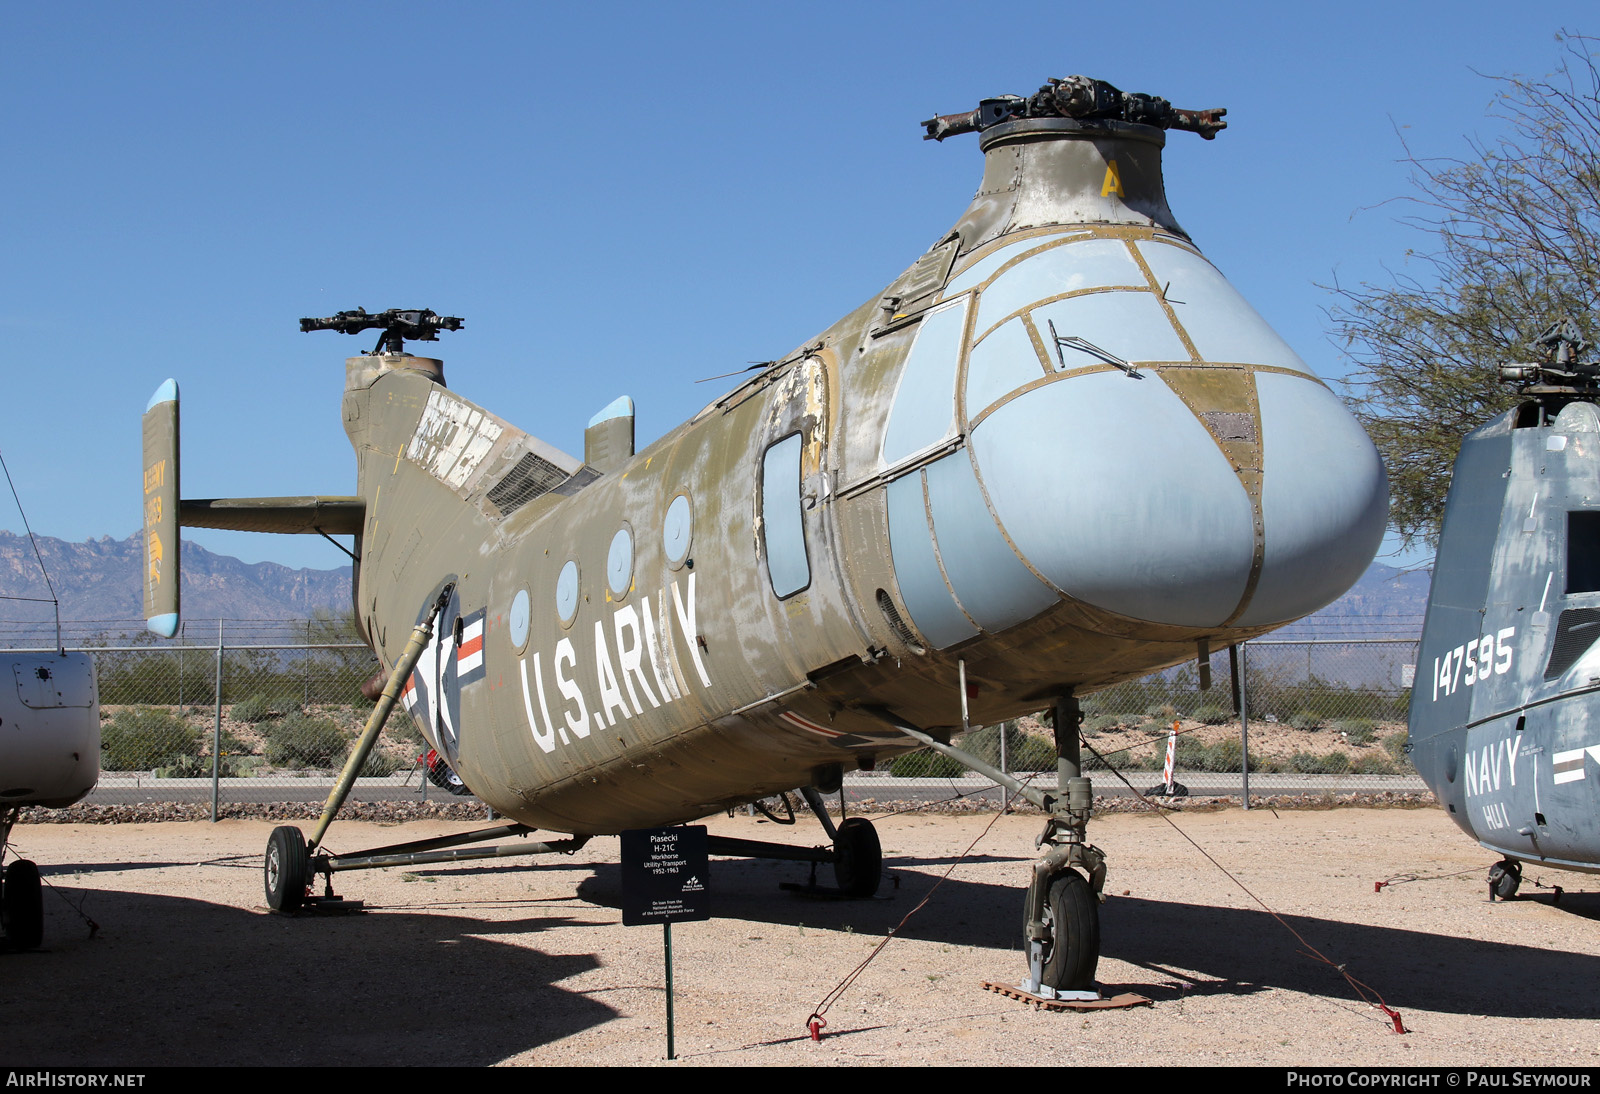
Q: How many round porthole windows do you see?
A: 4